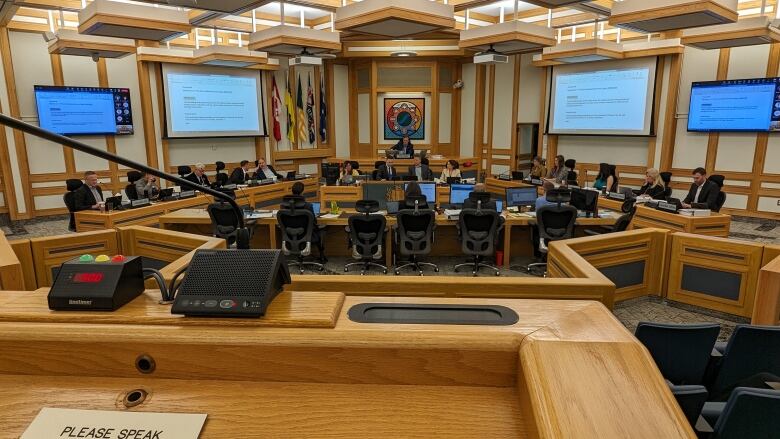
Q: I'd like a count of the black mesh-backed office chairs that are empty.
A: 3